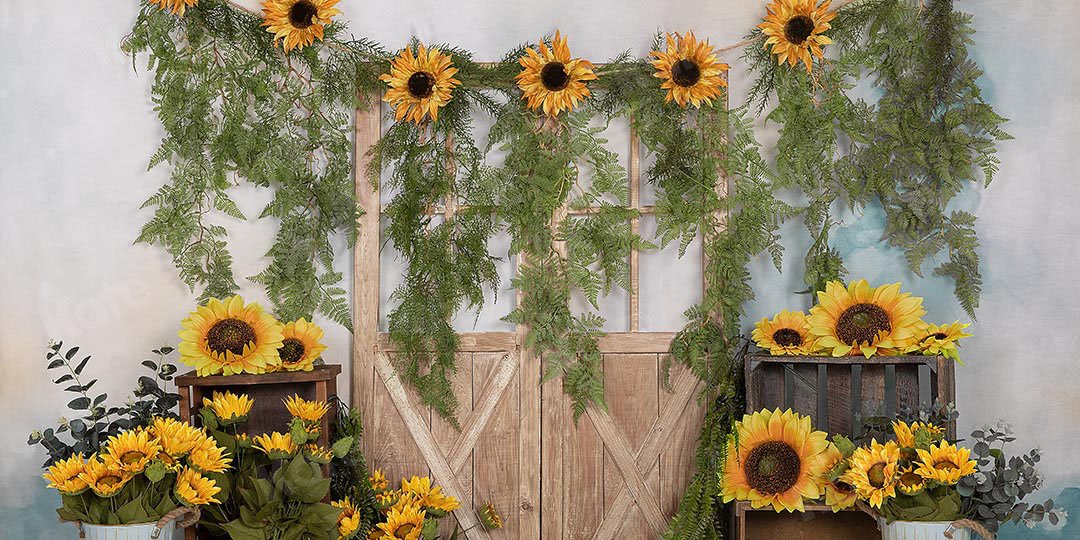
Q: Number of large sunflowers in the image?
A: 3